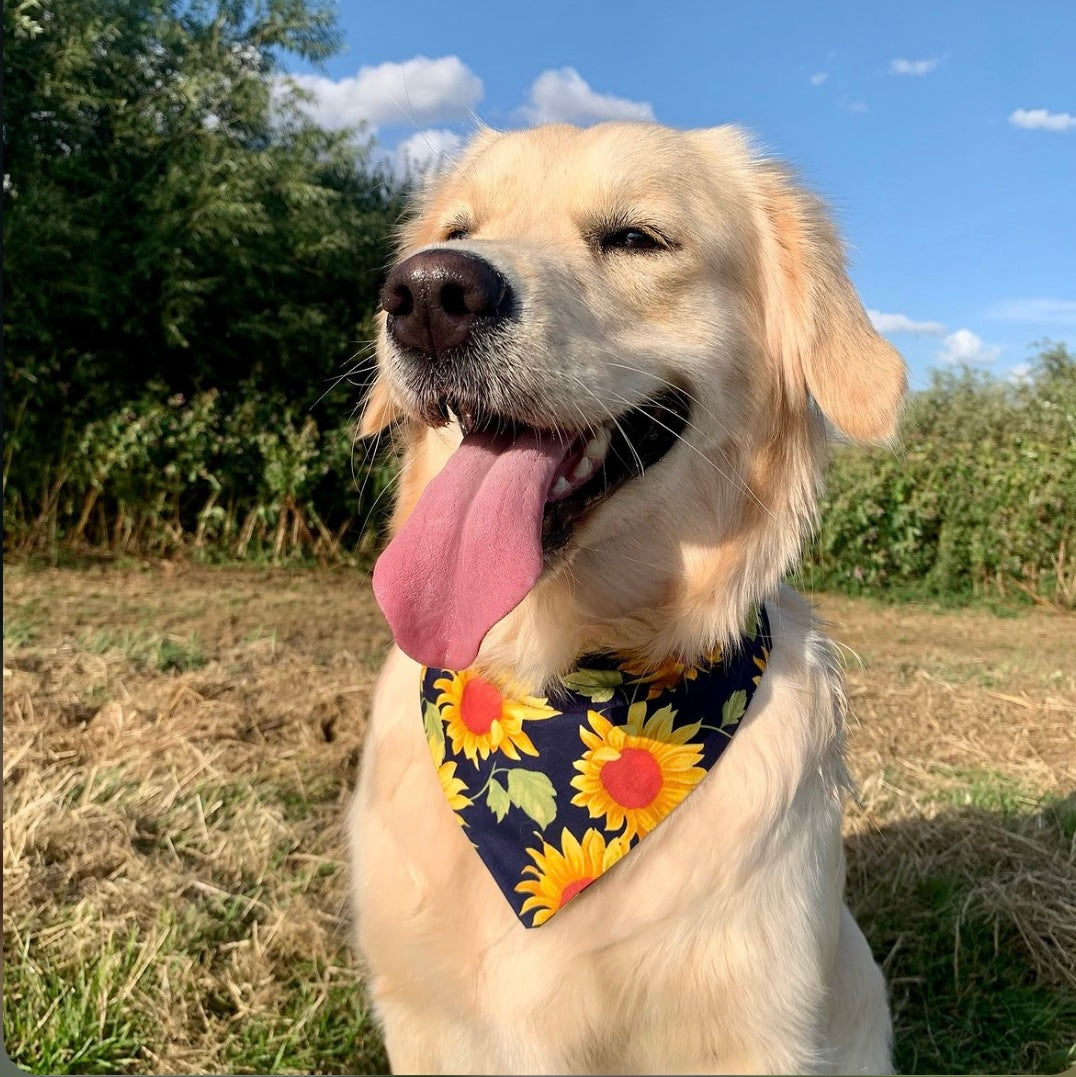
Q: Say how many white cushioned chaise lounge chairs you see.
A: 0